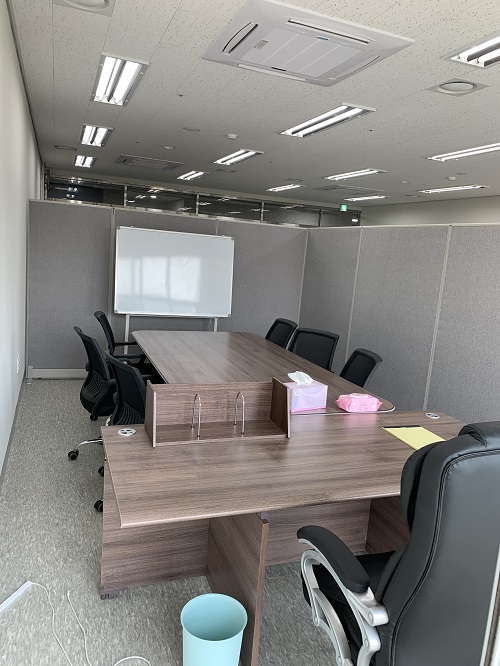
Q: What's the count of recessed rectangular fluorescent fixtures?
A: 12